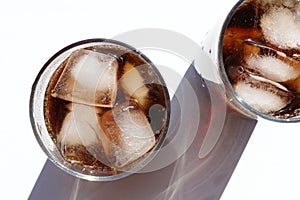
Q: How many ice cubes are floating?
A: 7